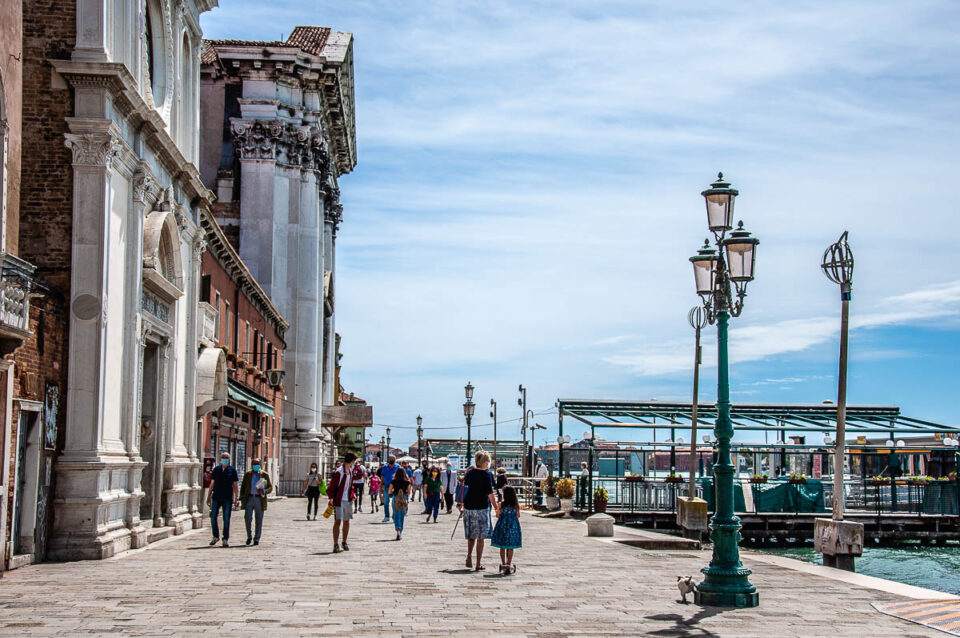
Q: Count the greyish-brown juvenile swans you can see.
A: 0